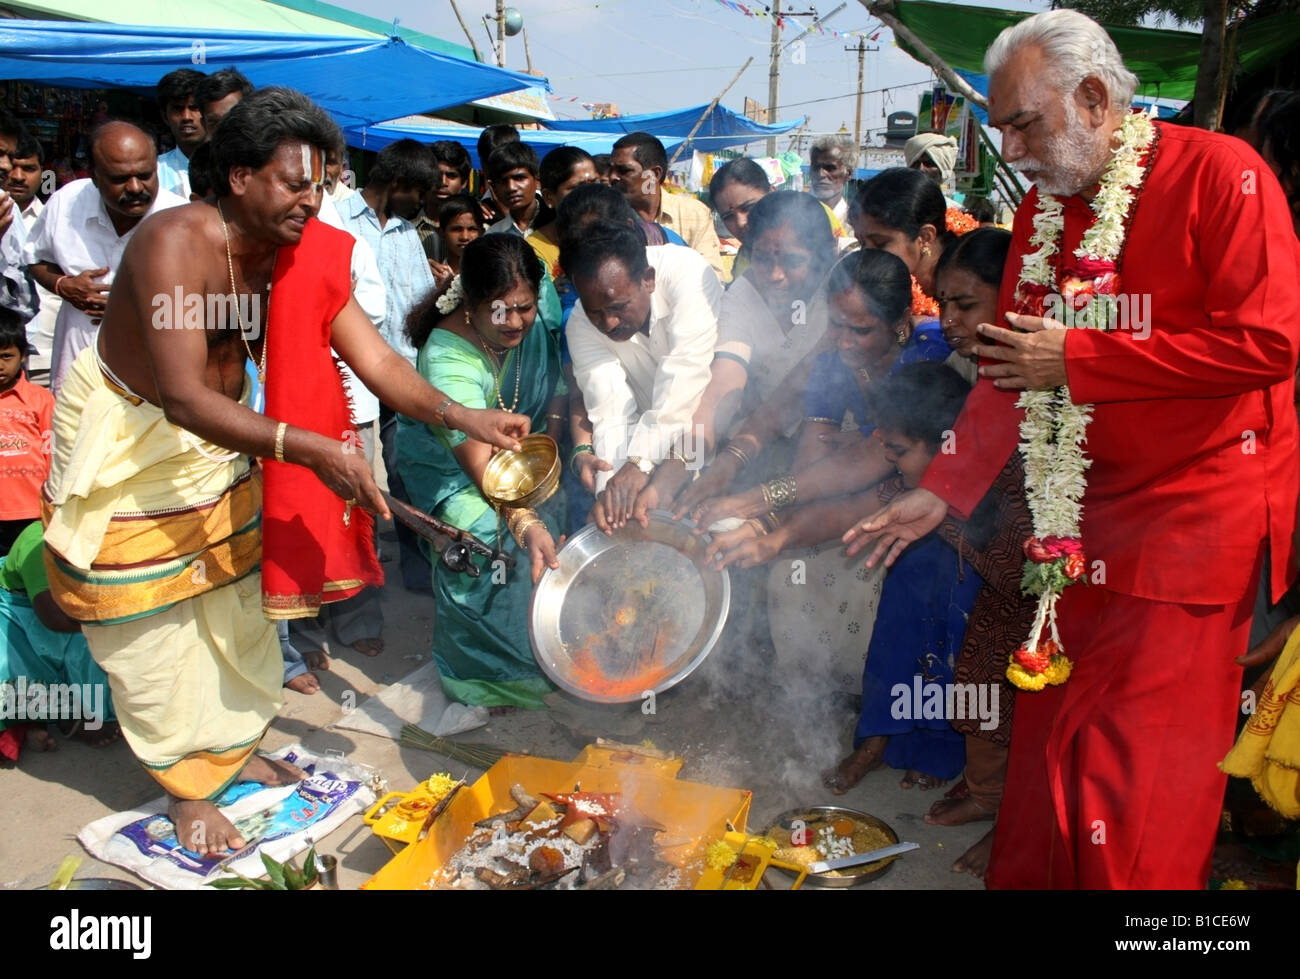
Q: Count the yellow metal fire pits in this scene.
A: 1